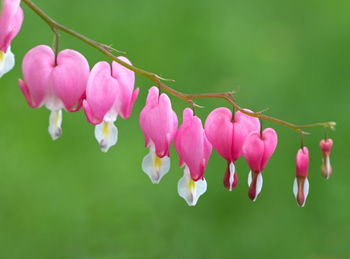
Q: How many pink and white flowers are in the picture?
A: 9